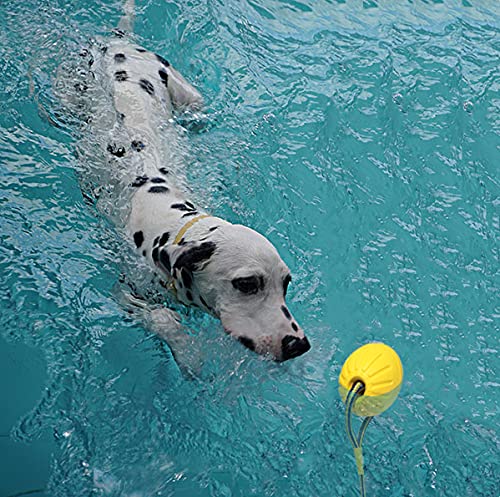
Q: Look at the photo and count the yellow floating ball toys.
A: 1